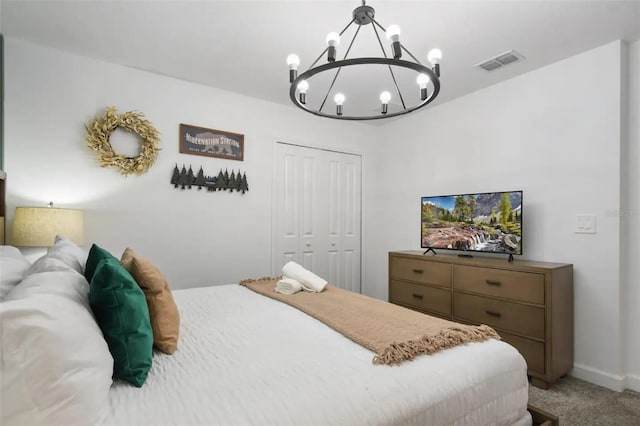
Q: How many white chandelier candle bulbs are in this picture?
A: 8